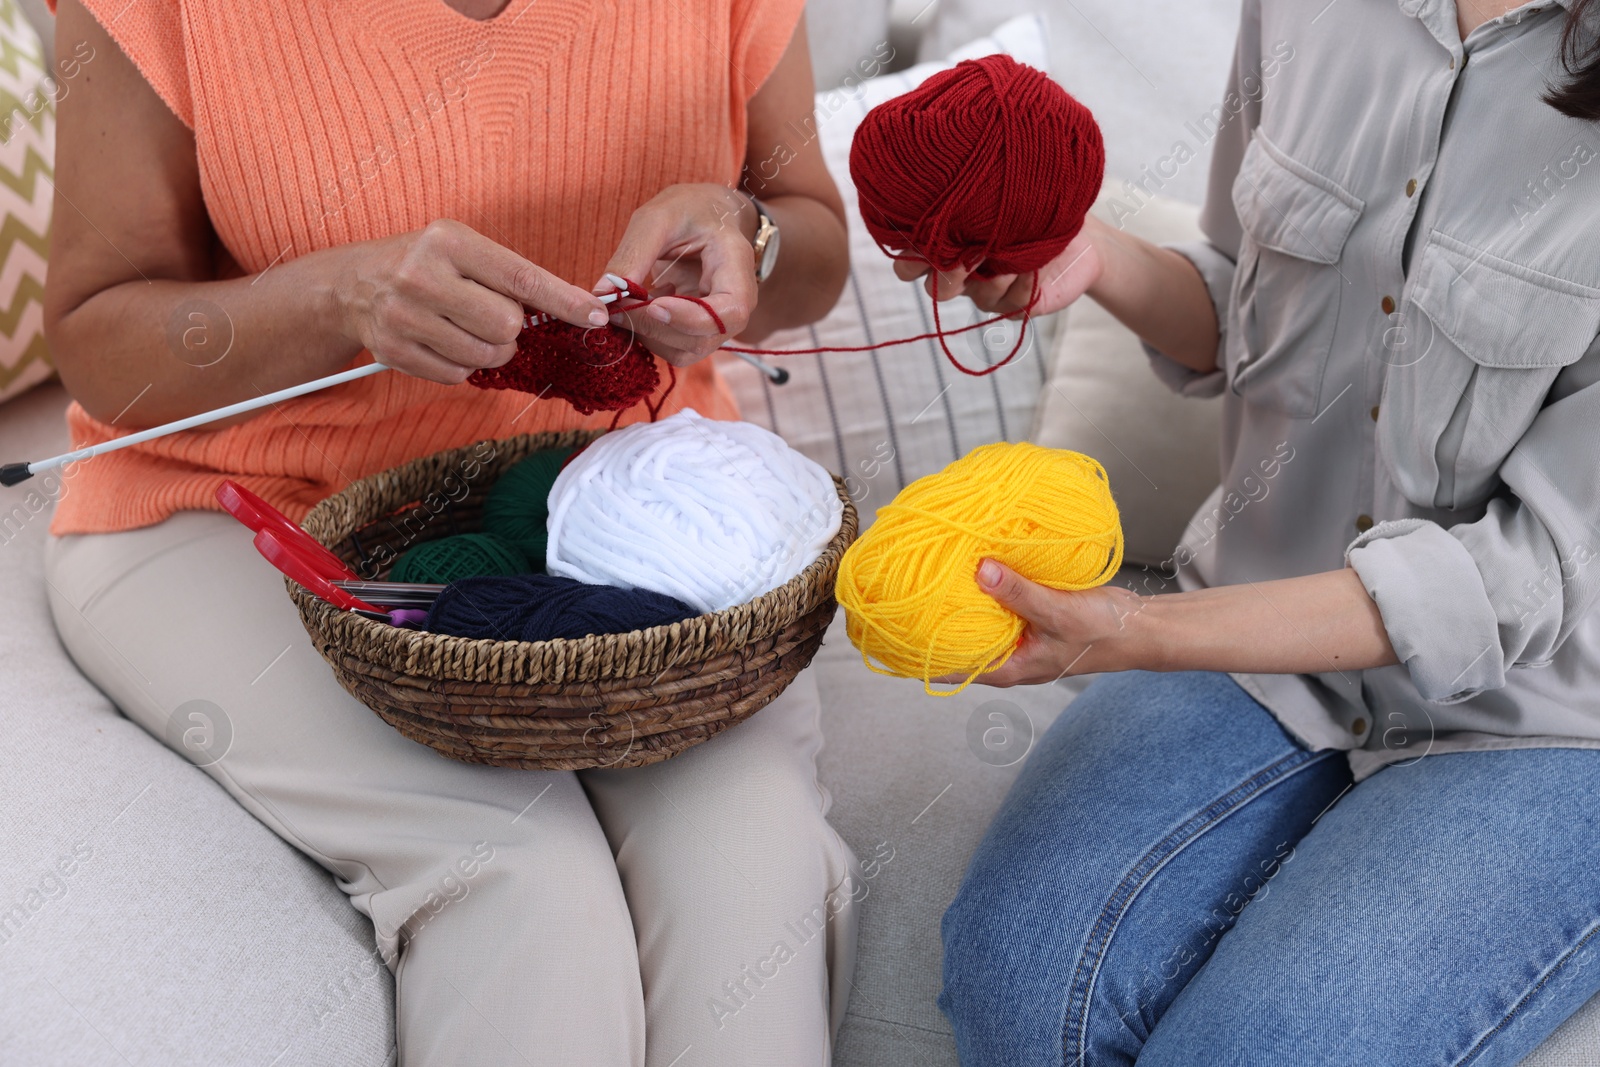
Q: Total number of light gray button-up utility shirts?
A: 1